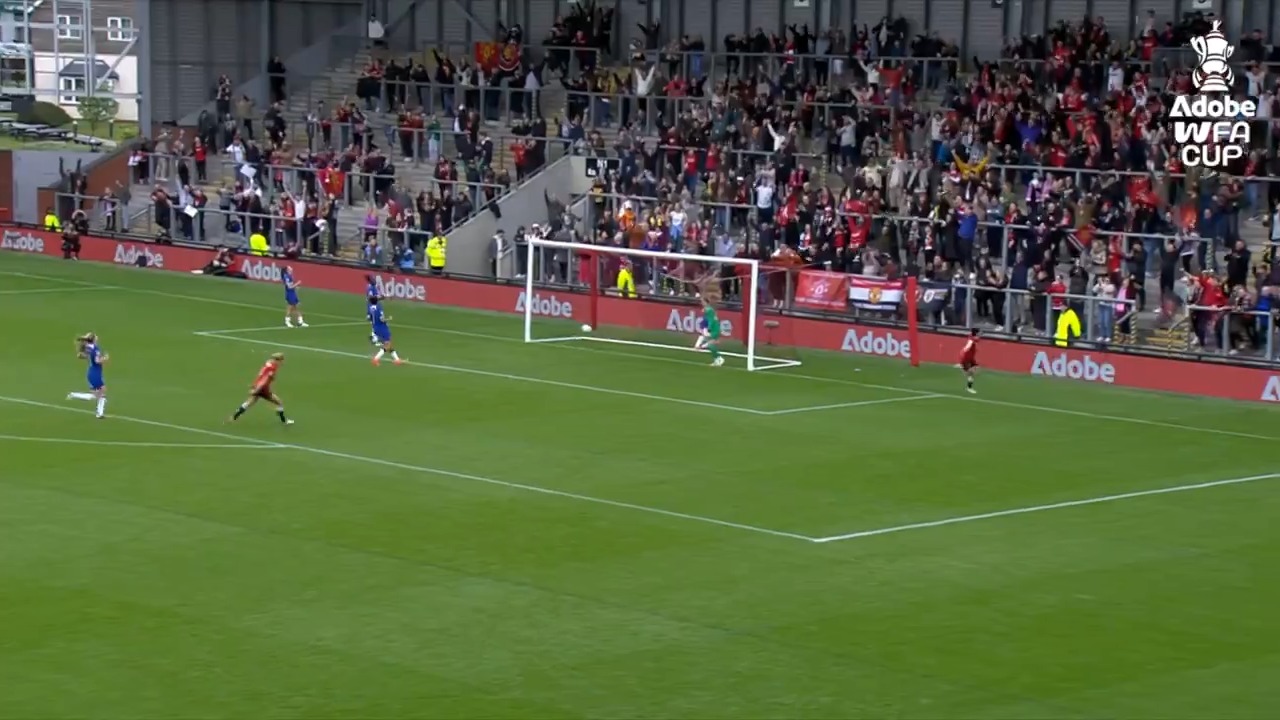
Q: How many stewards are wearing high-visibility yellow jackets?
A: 5